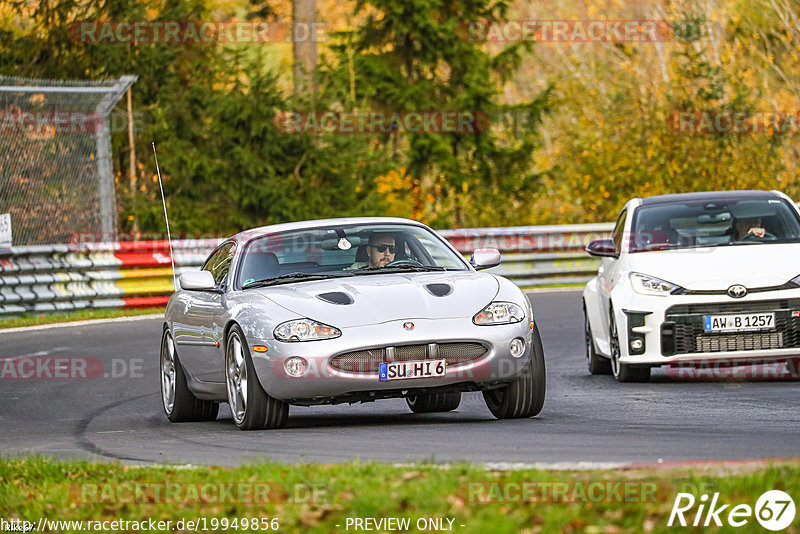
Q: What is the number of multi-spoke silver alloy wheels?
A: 2